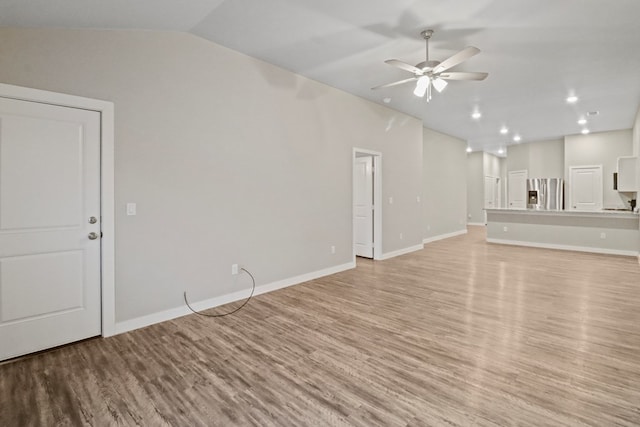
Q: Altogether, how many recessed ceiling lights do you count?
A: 8